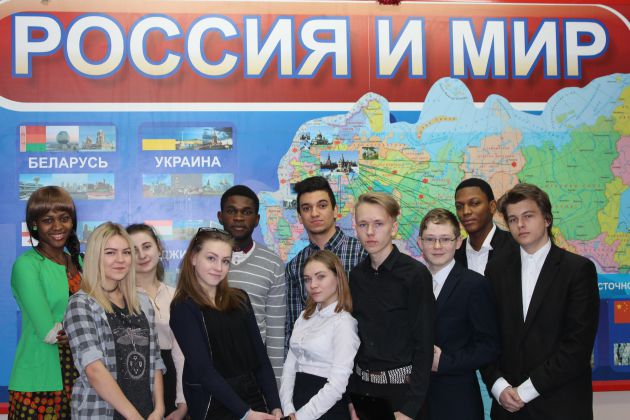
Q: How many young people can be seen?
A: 11